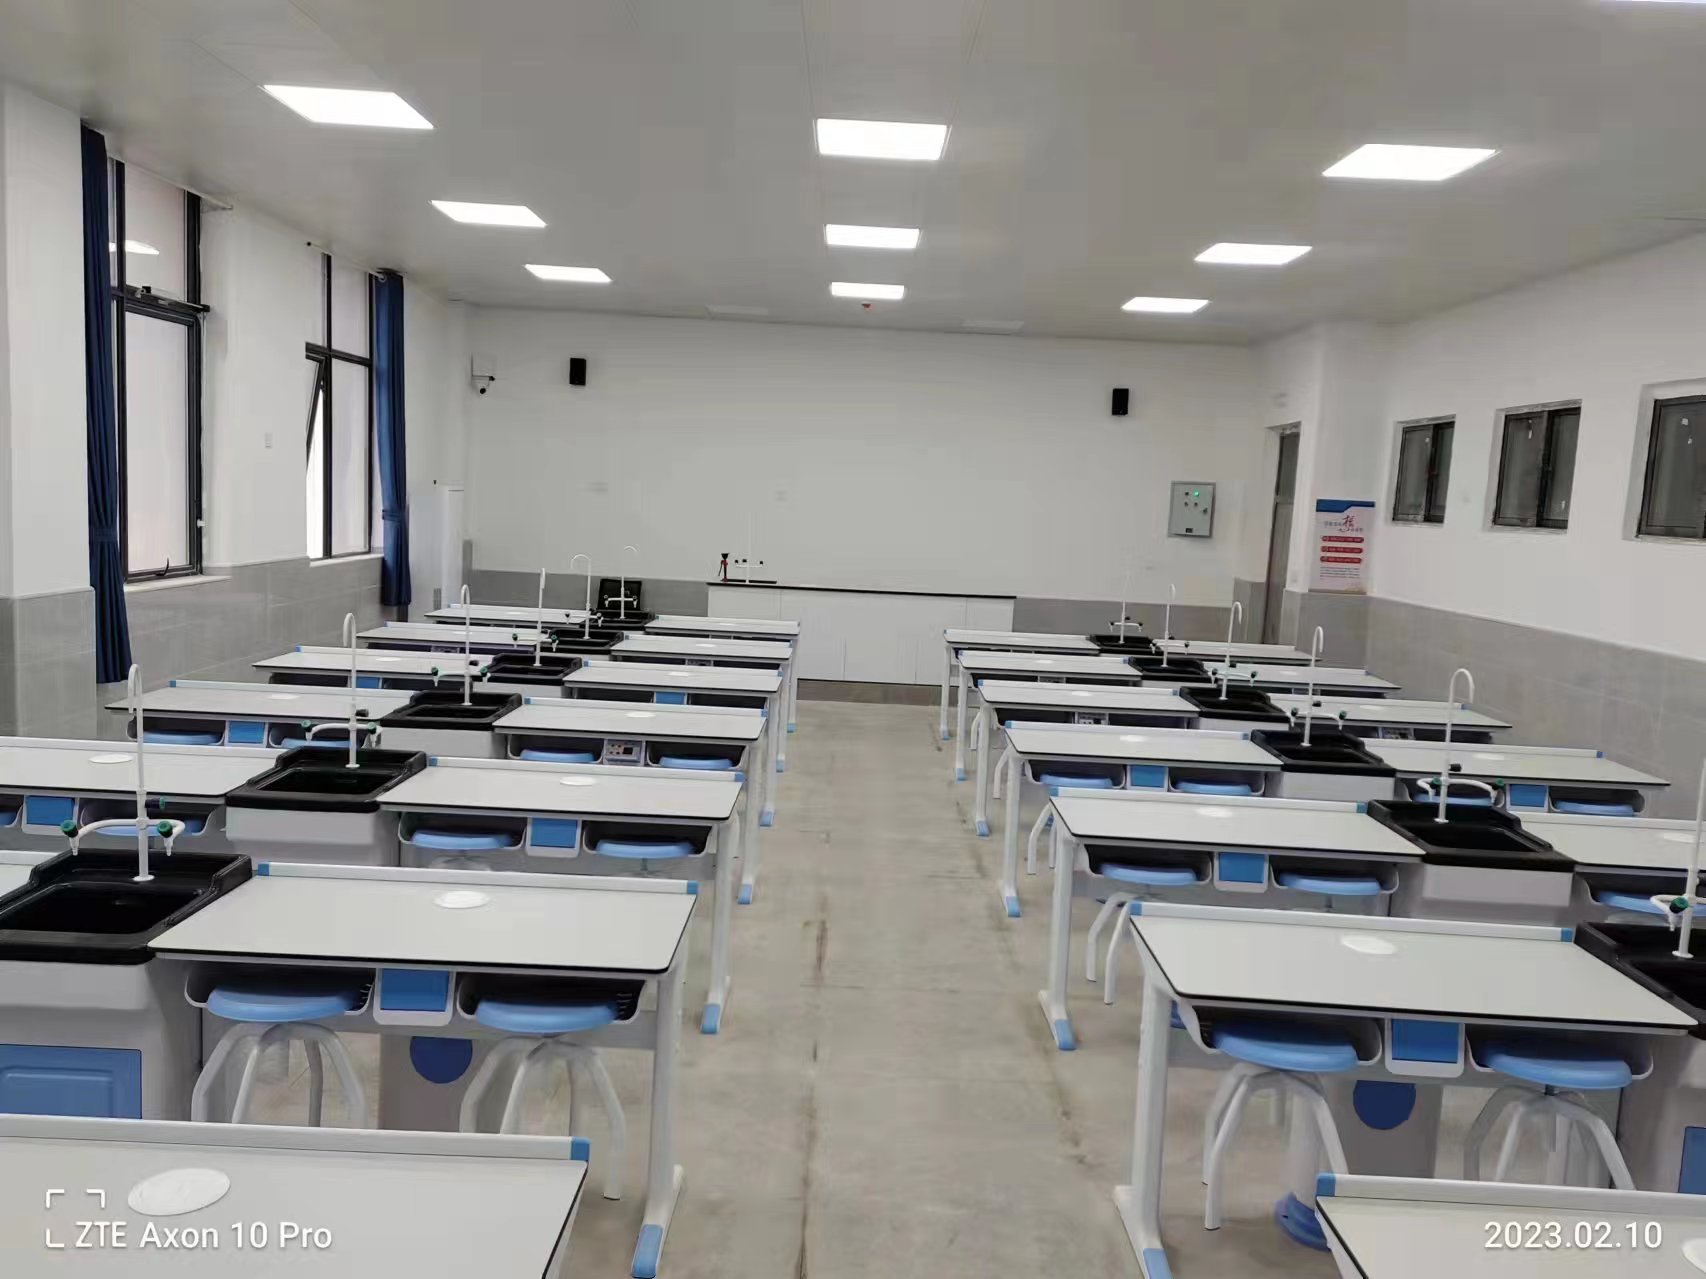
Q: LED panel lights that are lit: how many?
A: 9